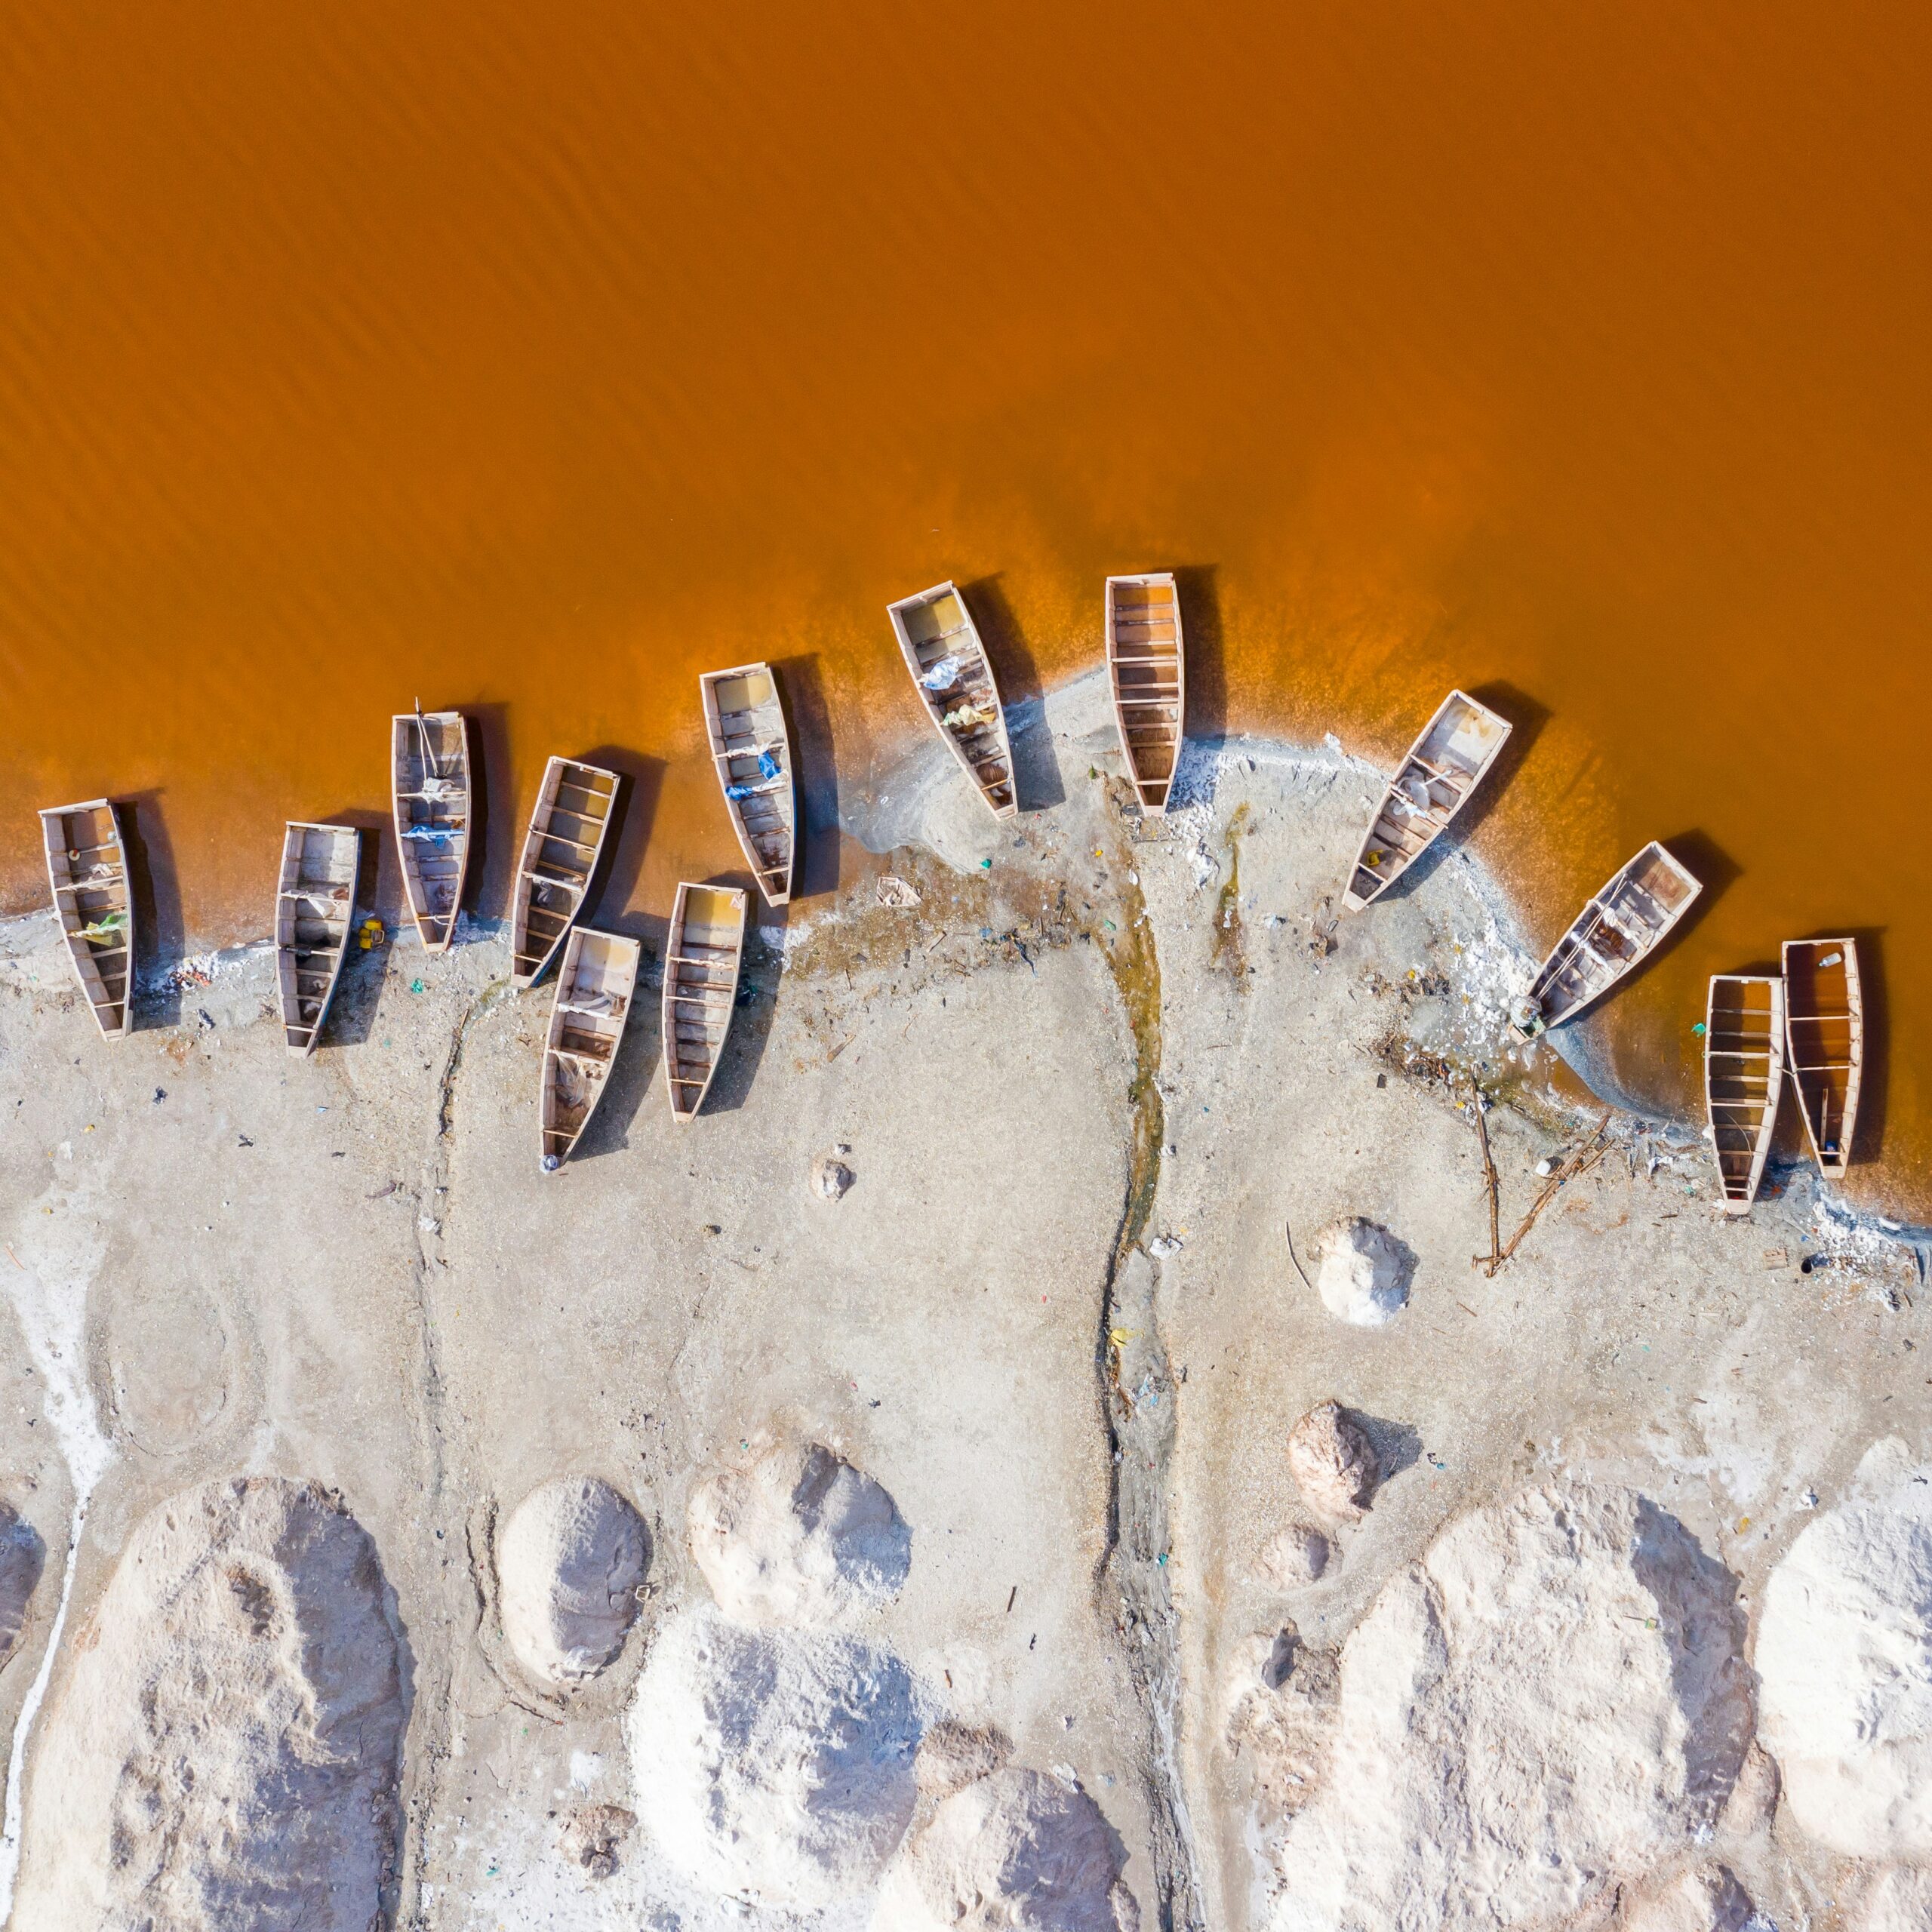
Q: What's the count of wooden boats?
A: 13